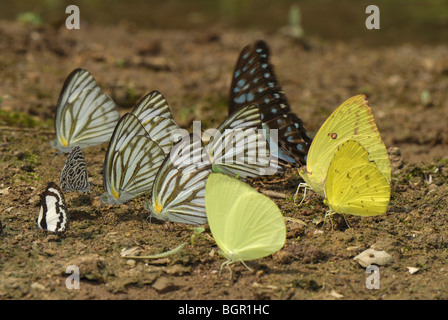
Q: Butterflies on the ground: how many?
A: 11